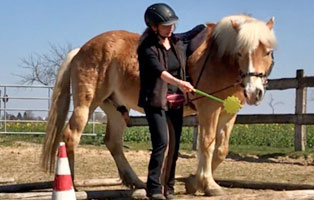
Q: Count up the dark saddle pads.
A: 1